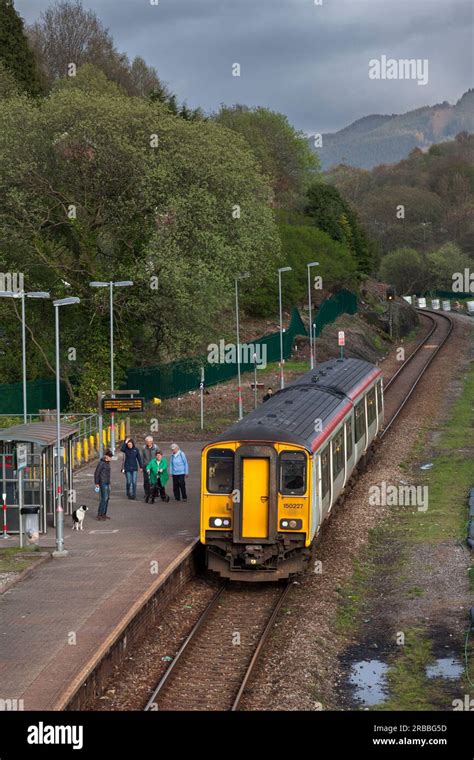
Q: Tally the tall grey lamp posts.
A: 6